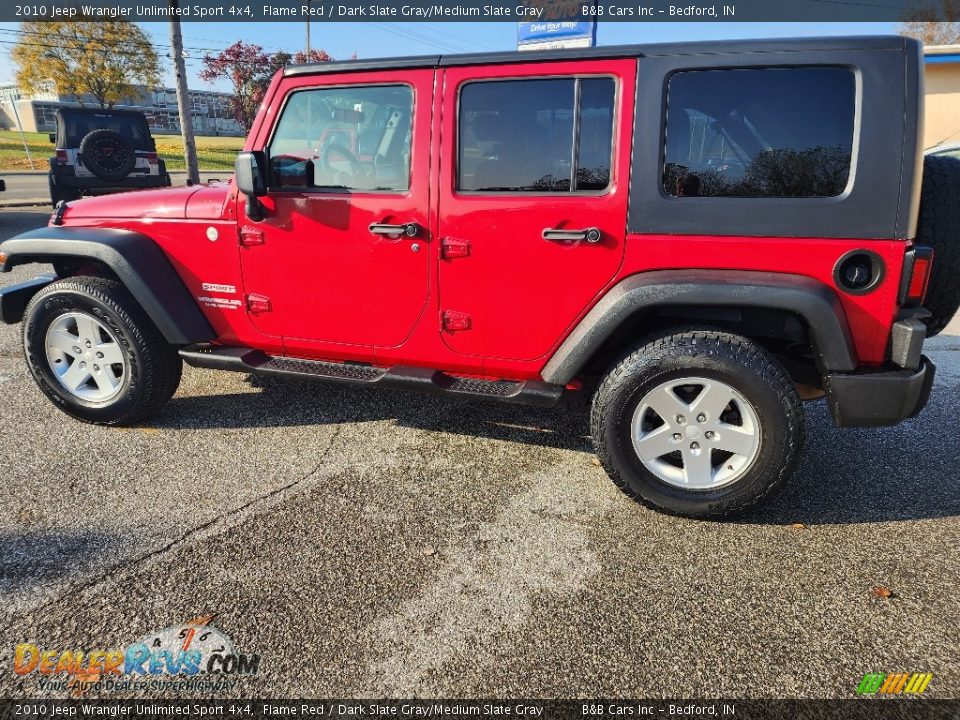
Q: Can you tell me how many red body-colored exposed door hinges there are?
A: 4